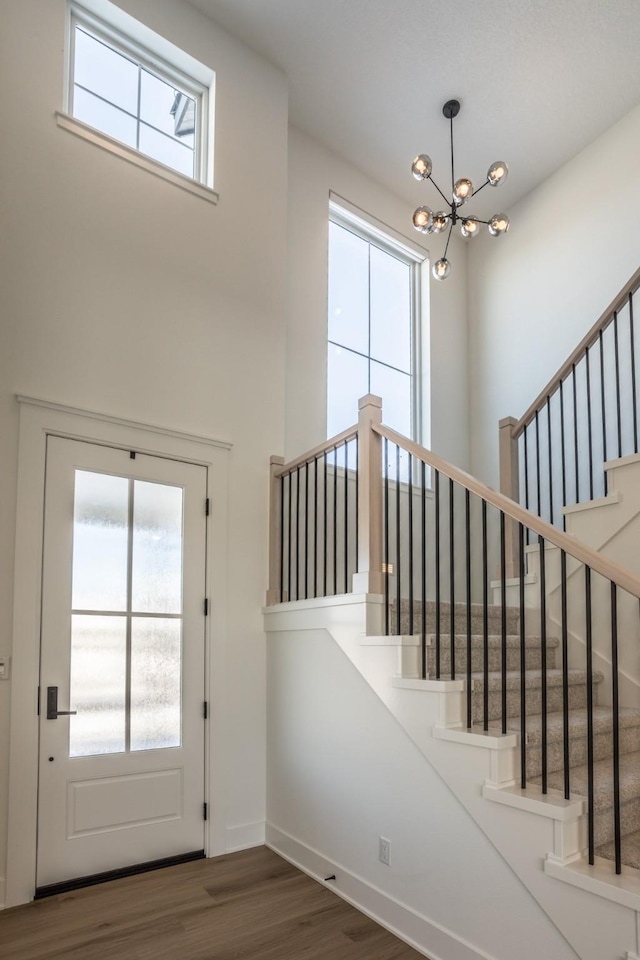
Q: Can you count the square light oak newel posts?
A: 3